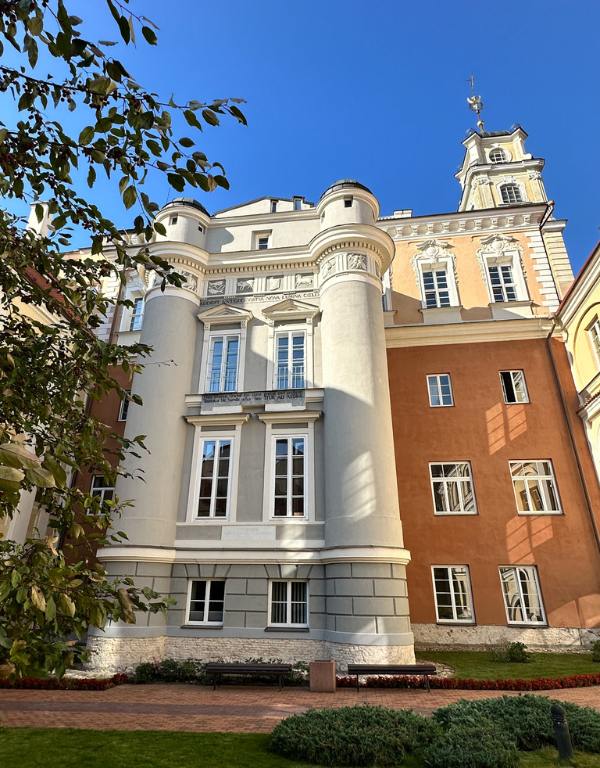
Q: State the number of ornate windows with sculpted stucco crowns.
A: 2